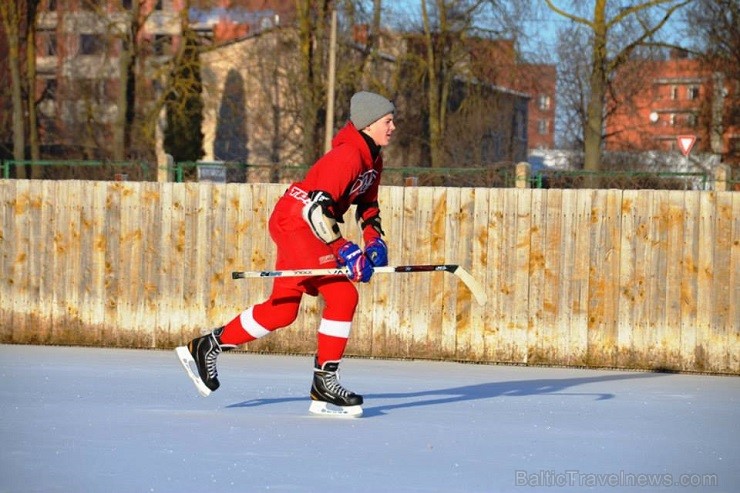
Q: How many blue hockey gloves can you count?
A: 2